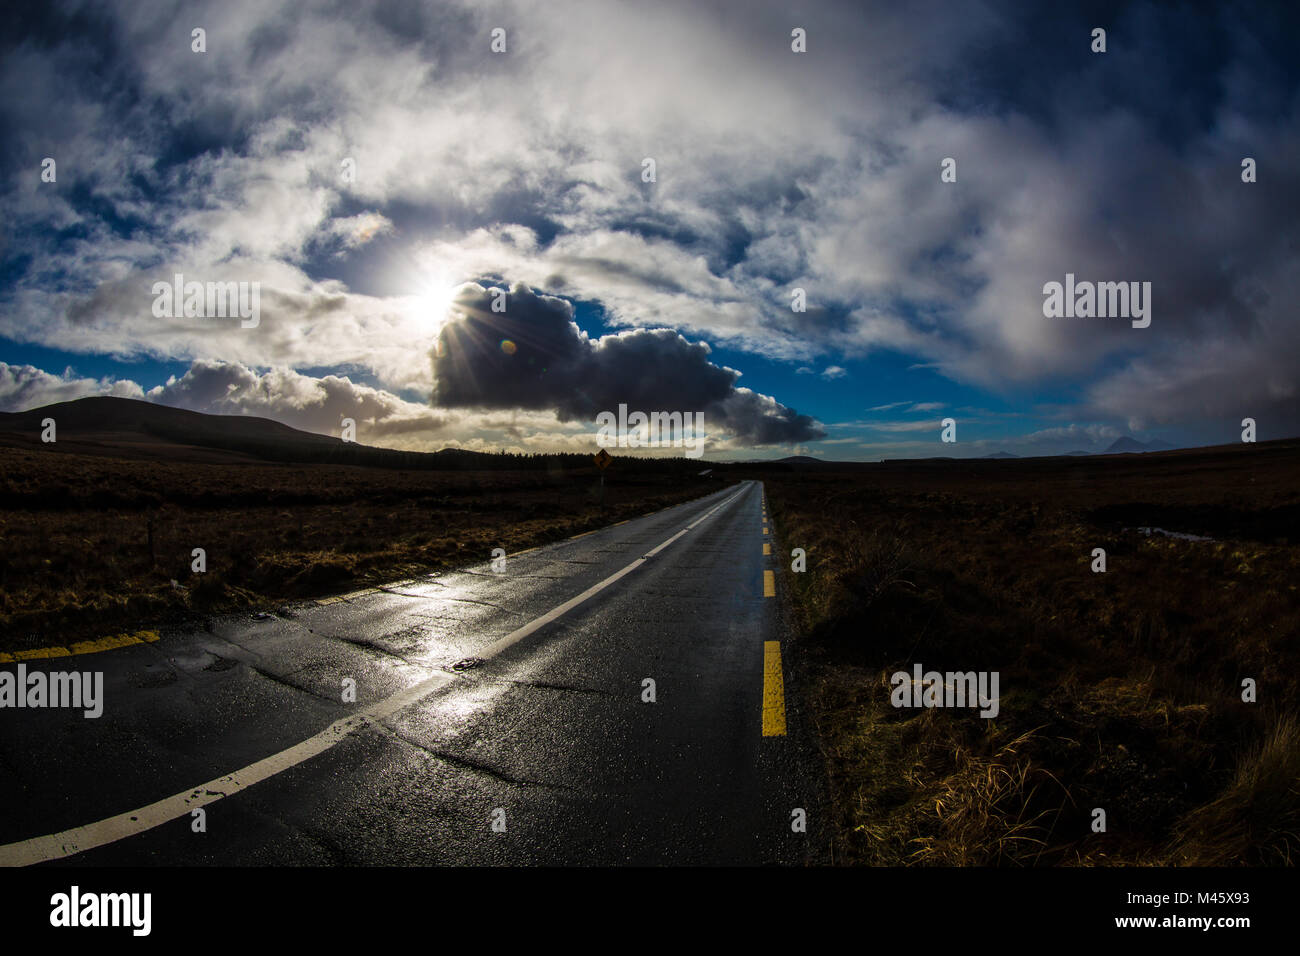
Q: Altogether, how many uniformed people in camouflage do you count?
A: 0